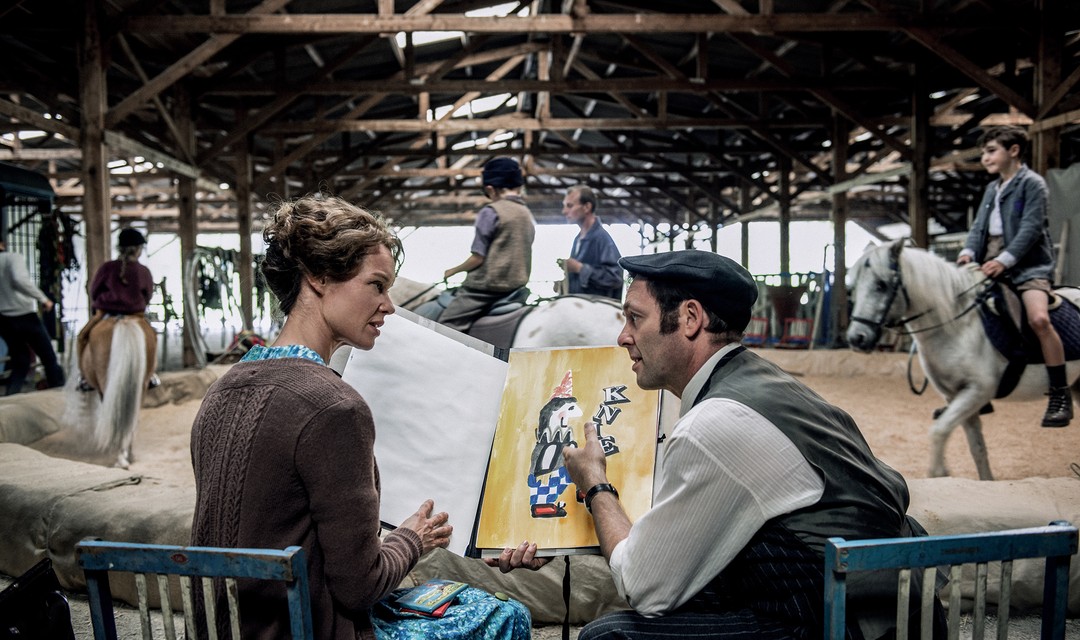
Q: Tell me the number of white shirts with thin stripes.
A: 1